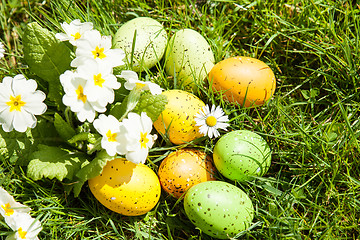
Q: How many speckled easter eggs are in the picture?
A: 8